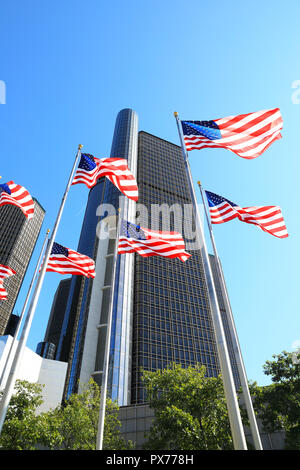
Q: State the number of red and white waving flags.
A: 7